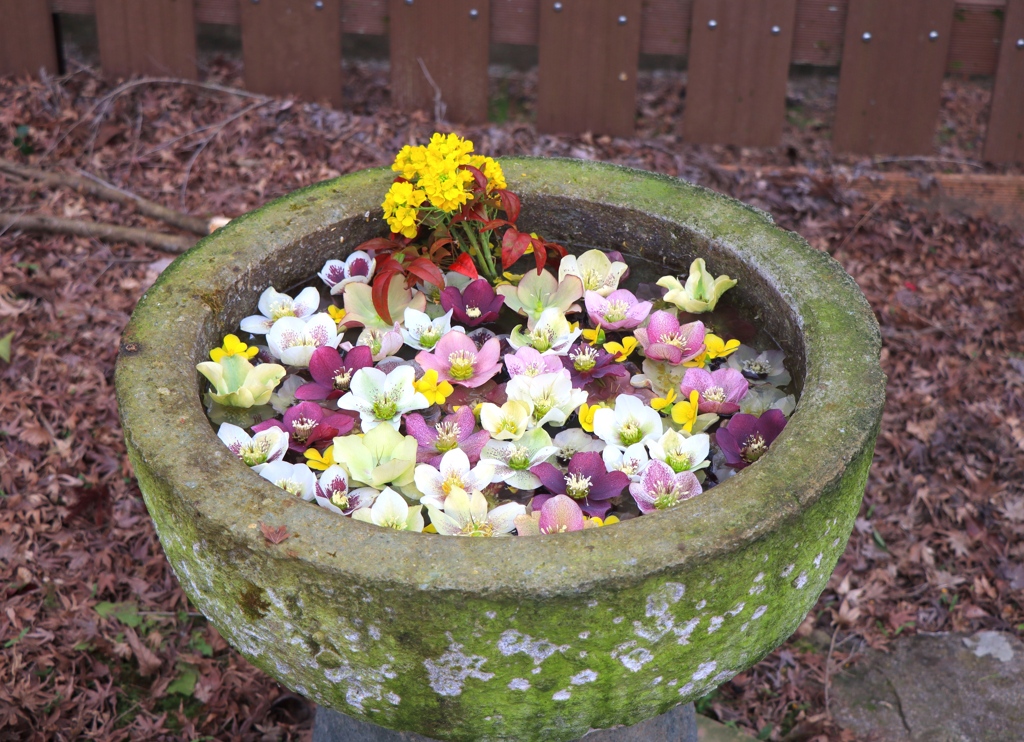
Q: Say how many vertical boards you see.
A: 8